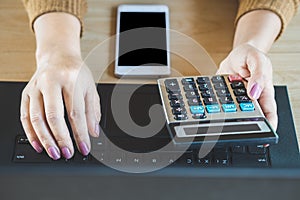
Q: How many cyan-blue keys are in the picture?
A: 4